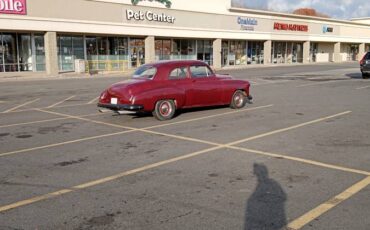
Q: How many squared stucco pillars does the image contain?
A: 7